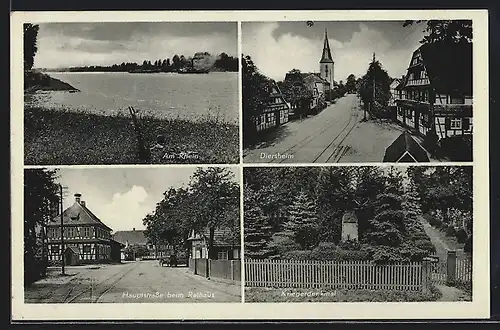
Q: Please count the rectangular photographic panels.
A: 4